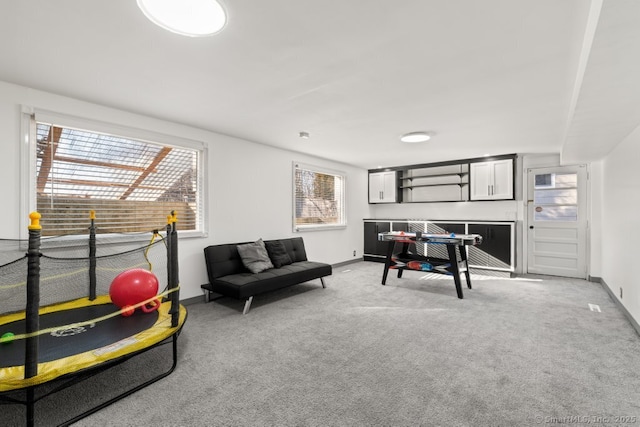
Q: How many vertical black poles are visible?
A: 4